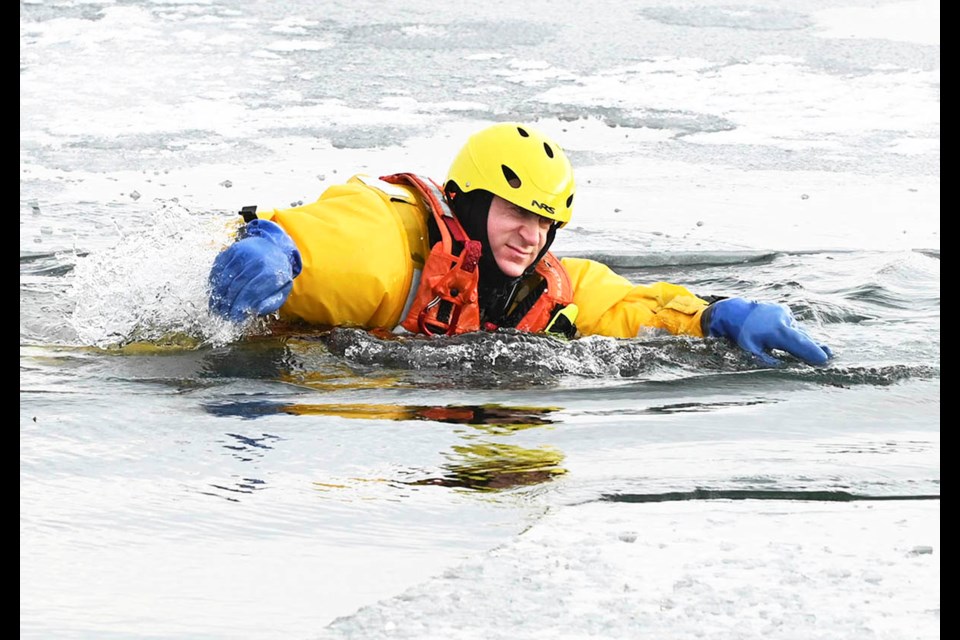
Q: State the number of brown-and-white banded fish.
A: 0